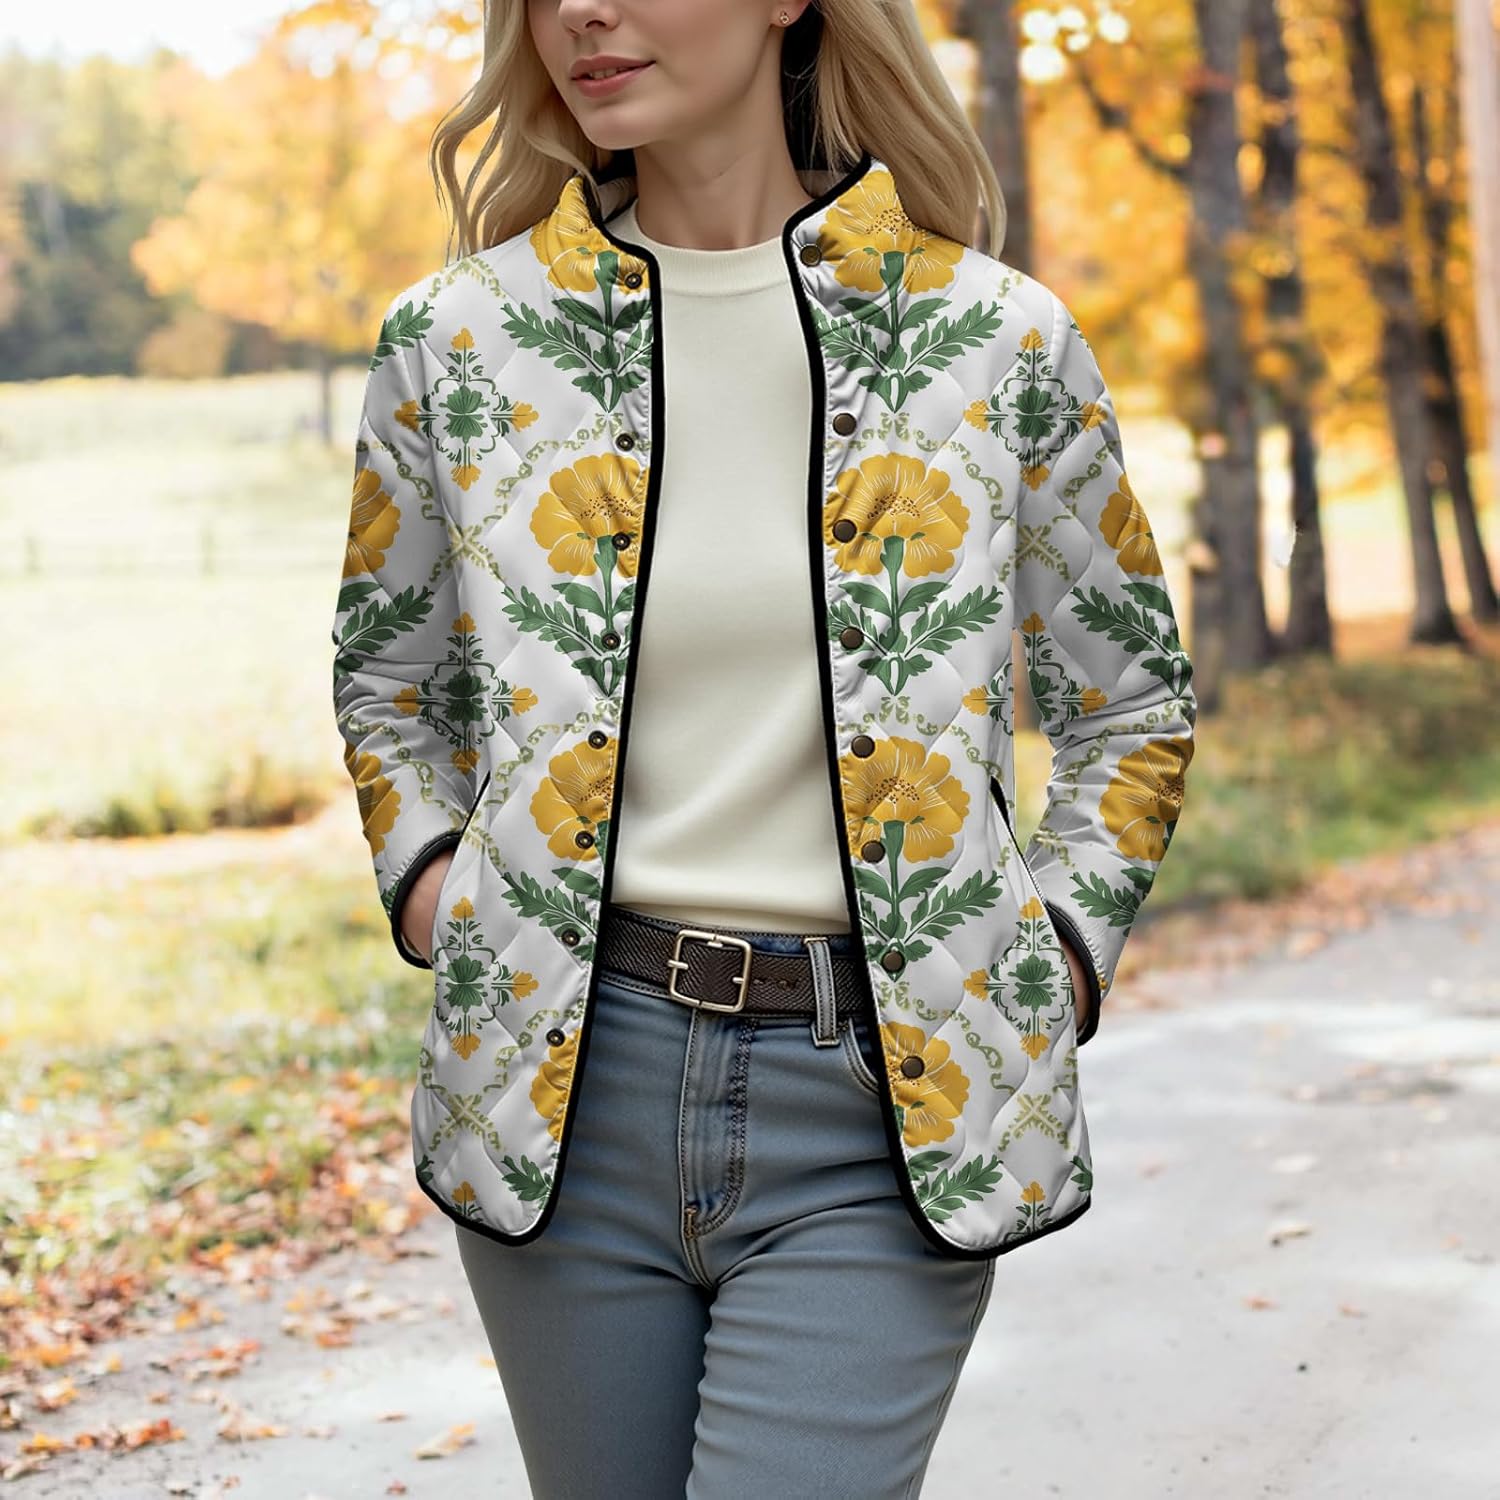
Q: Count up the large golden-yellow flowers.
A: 12